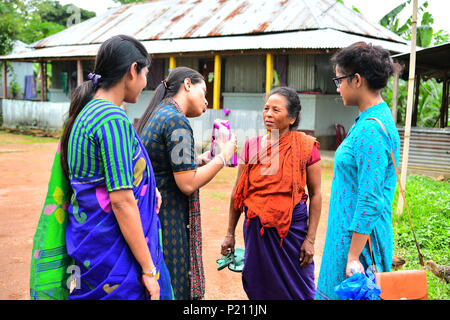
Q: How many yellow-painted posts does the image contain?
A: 3